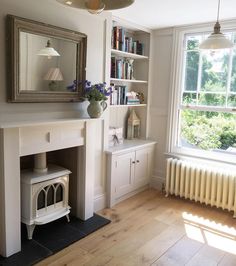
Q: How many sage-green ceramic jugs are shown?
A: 1